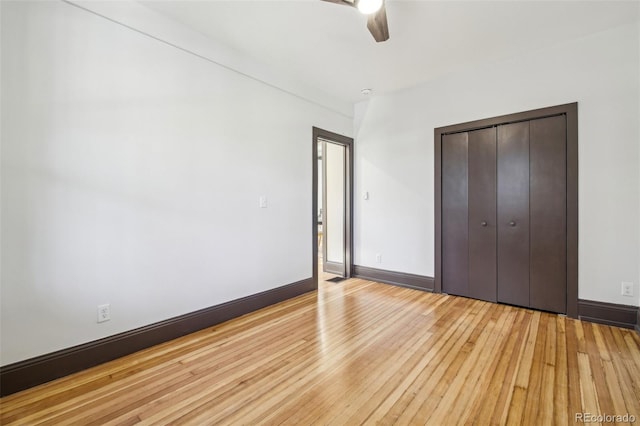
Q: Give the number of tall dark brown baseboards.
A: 3